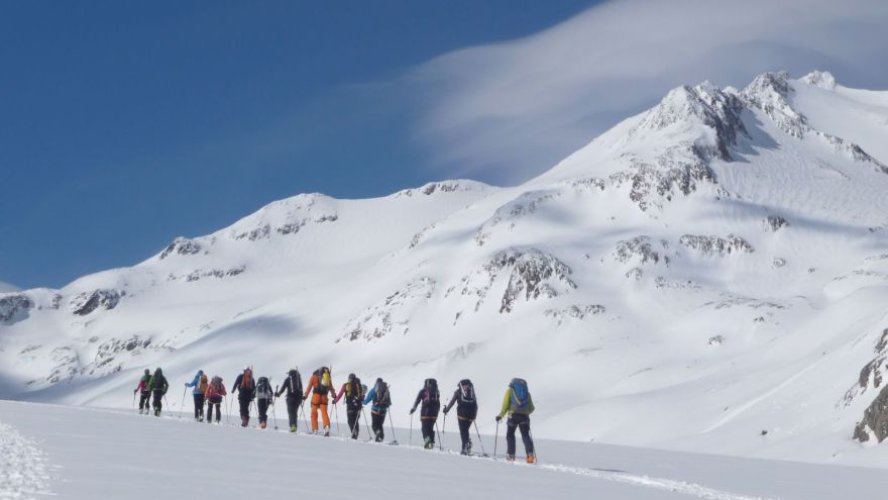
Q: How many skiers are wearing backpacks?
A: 13